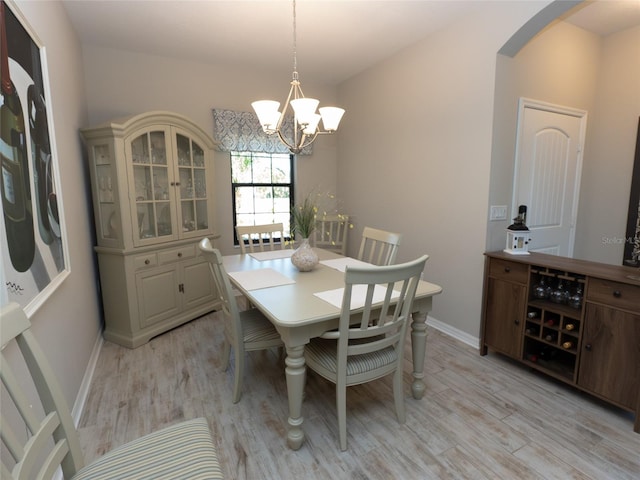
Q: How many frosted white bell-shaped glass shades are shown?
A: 5